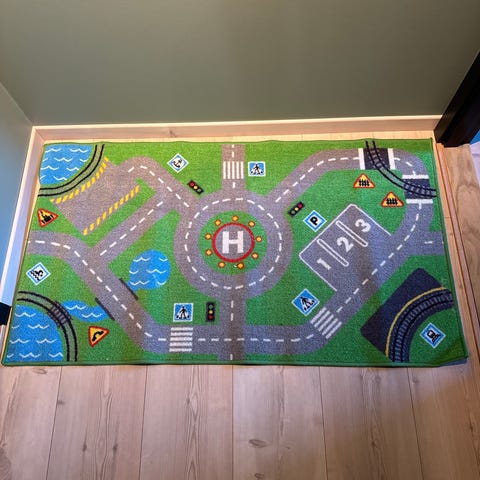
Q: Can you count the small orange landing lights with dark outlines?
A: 9